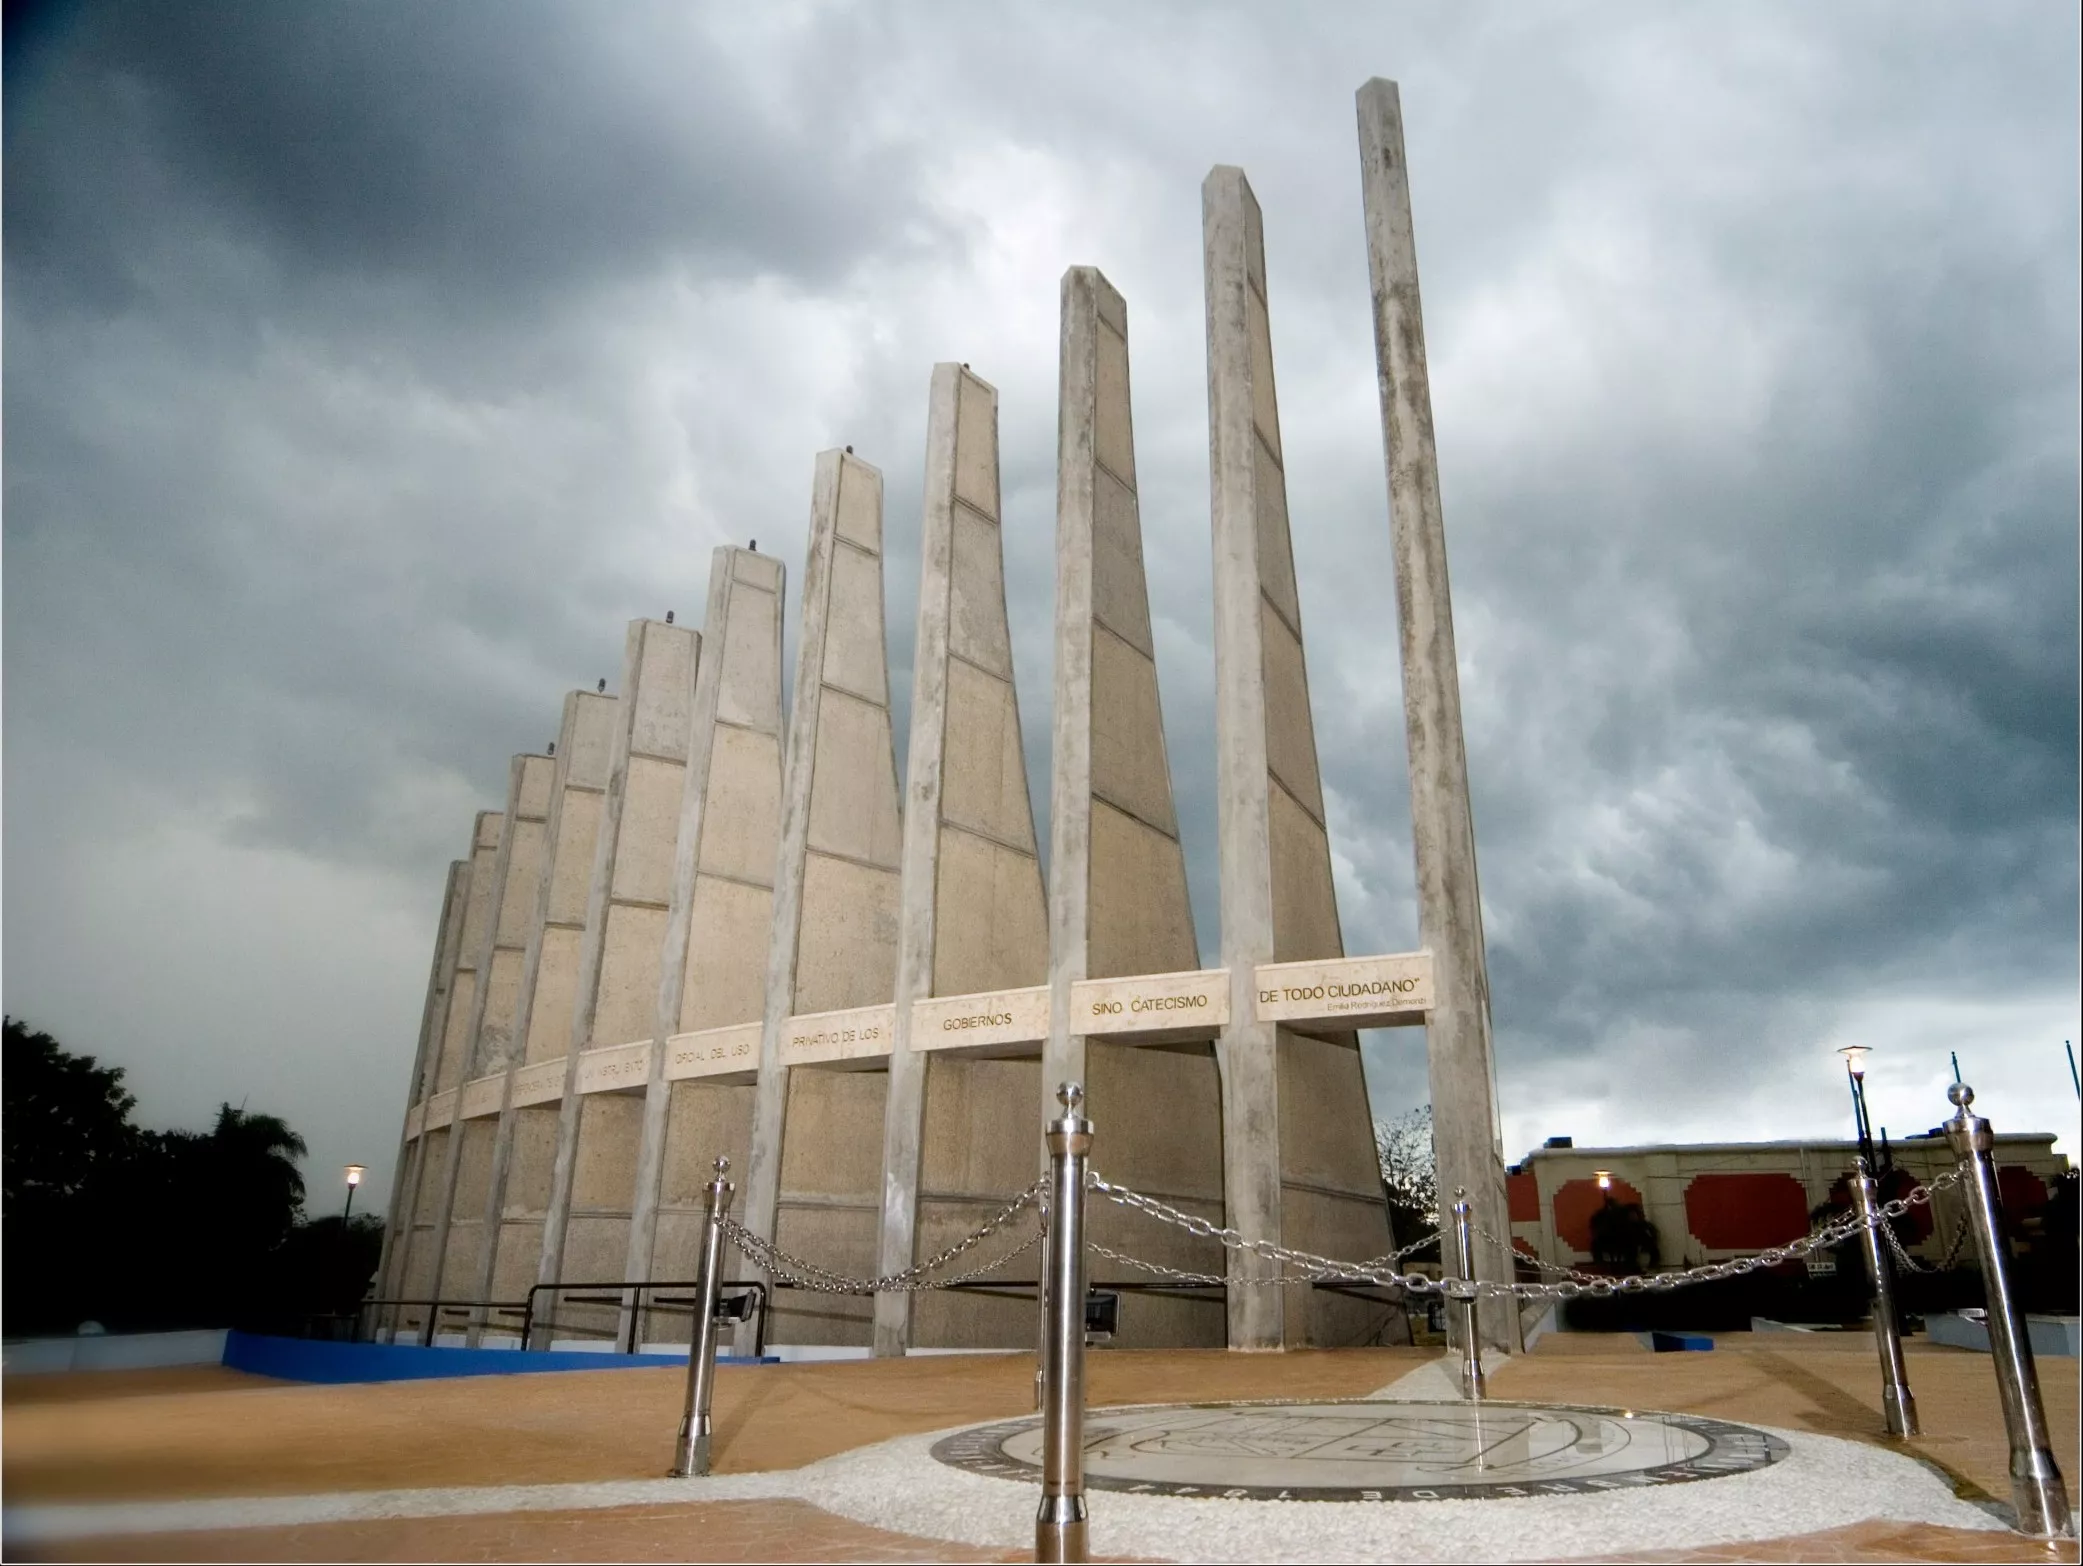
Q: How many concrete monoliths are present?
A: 11